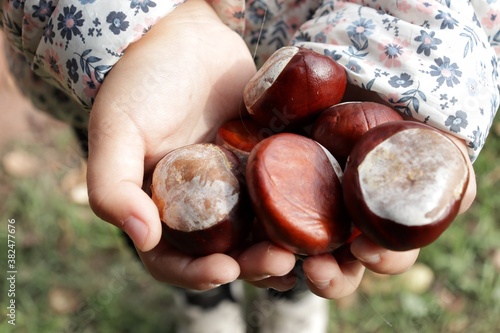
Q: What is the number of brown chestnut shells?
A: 6